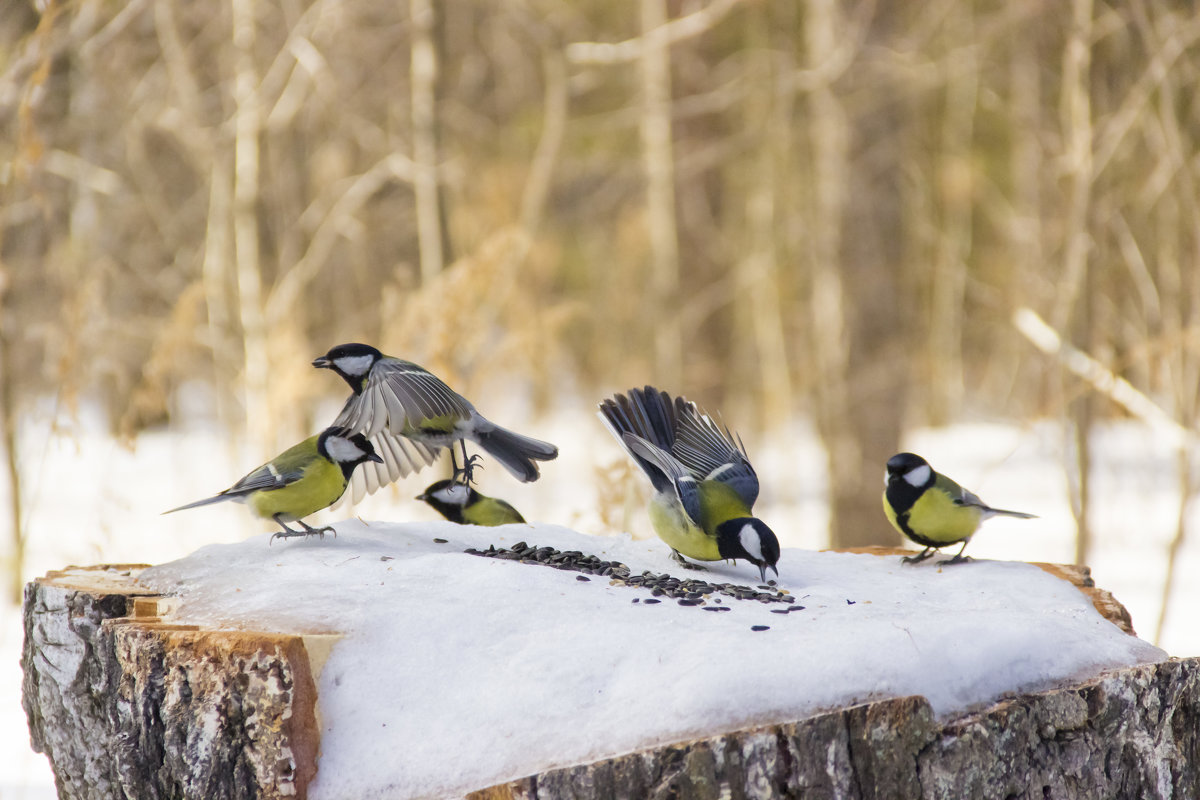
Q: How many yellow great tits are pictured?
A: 5